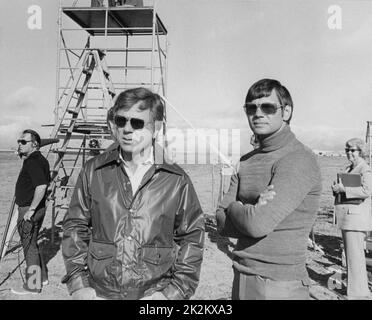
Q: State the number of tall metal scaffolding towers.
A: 1